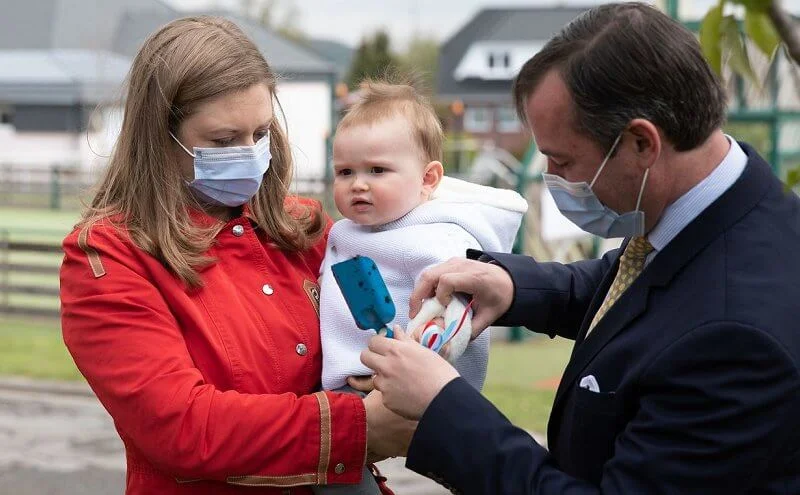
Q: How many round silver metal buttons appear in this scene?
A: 4